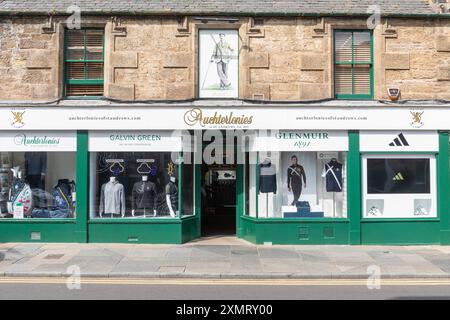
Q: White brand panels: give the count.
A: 4